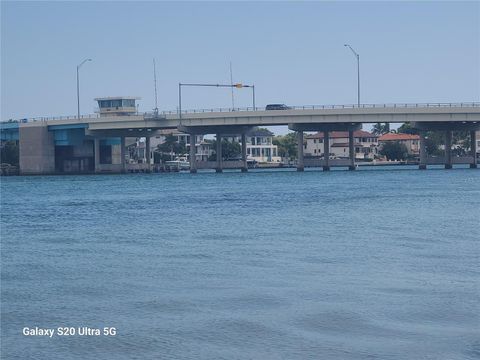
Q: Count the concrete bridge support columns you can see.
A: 12